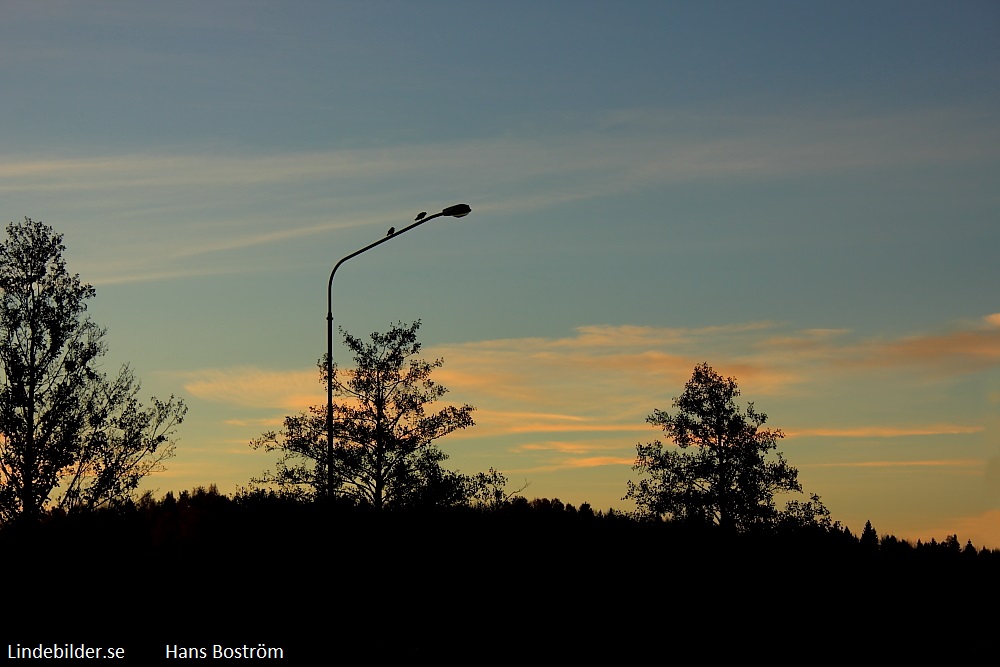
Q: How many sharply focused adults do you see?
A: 0